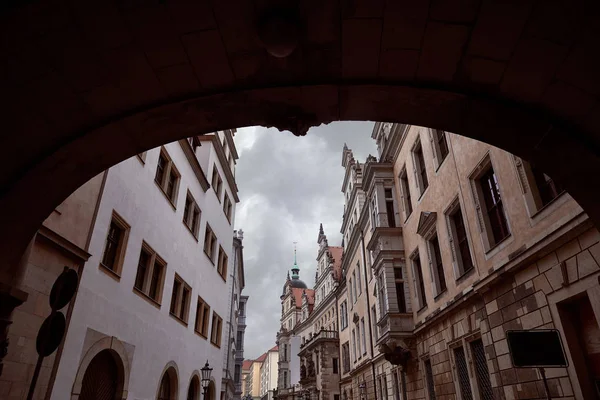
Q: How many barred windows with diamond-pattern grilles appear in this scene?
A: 2